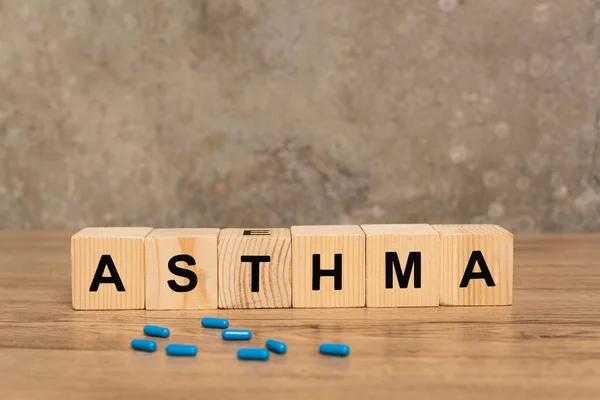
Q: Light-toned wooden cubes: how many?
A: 6